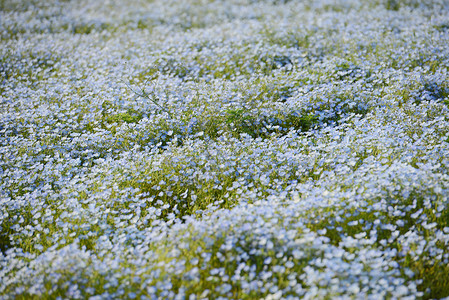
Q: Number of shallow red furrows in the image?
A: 0